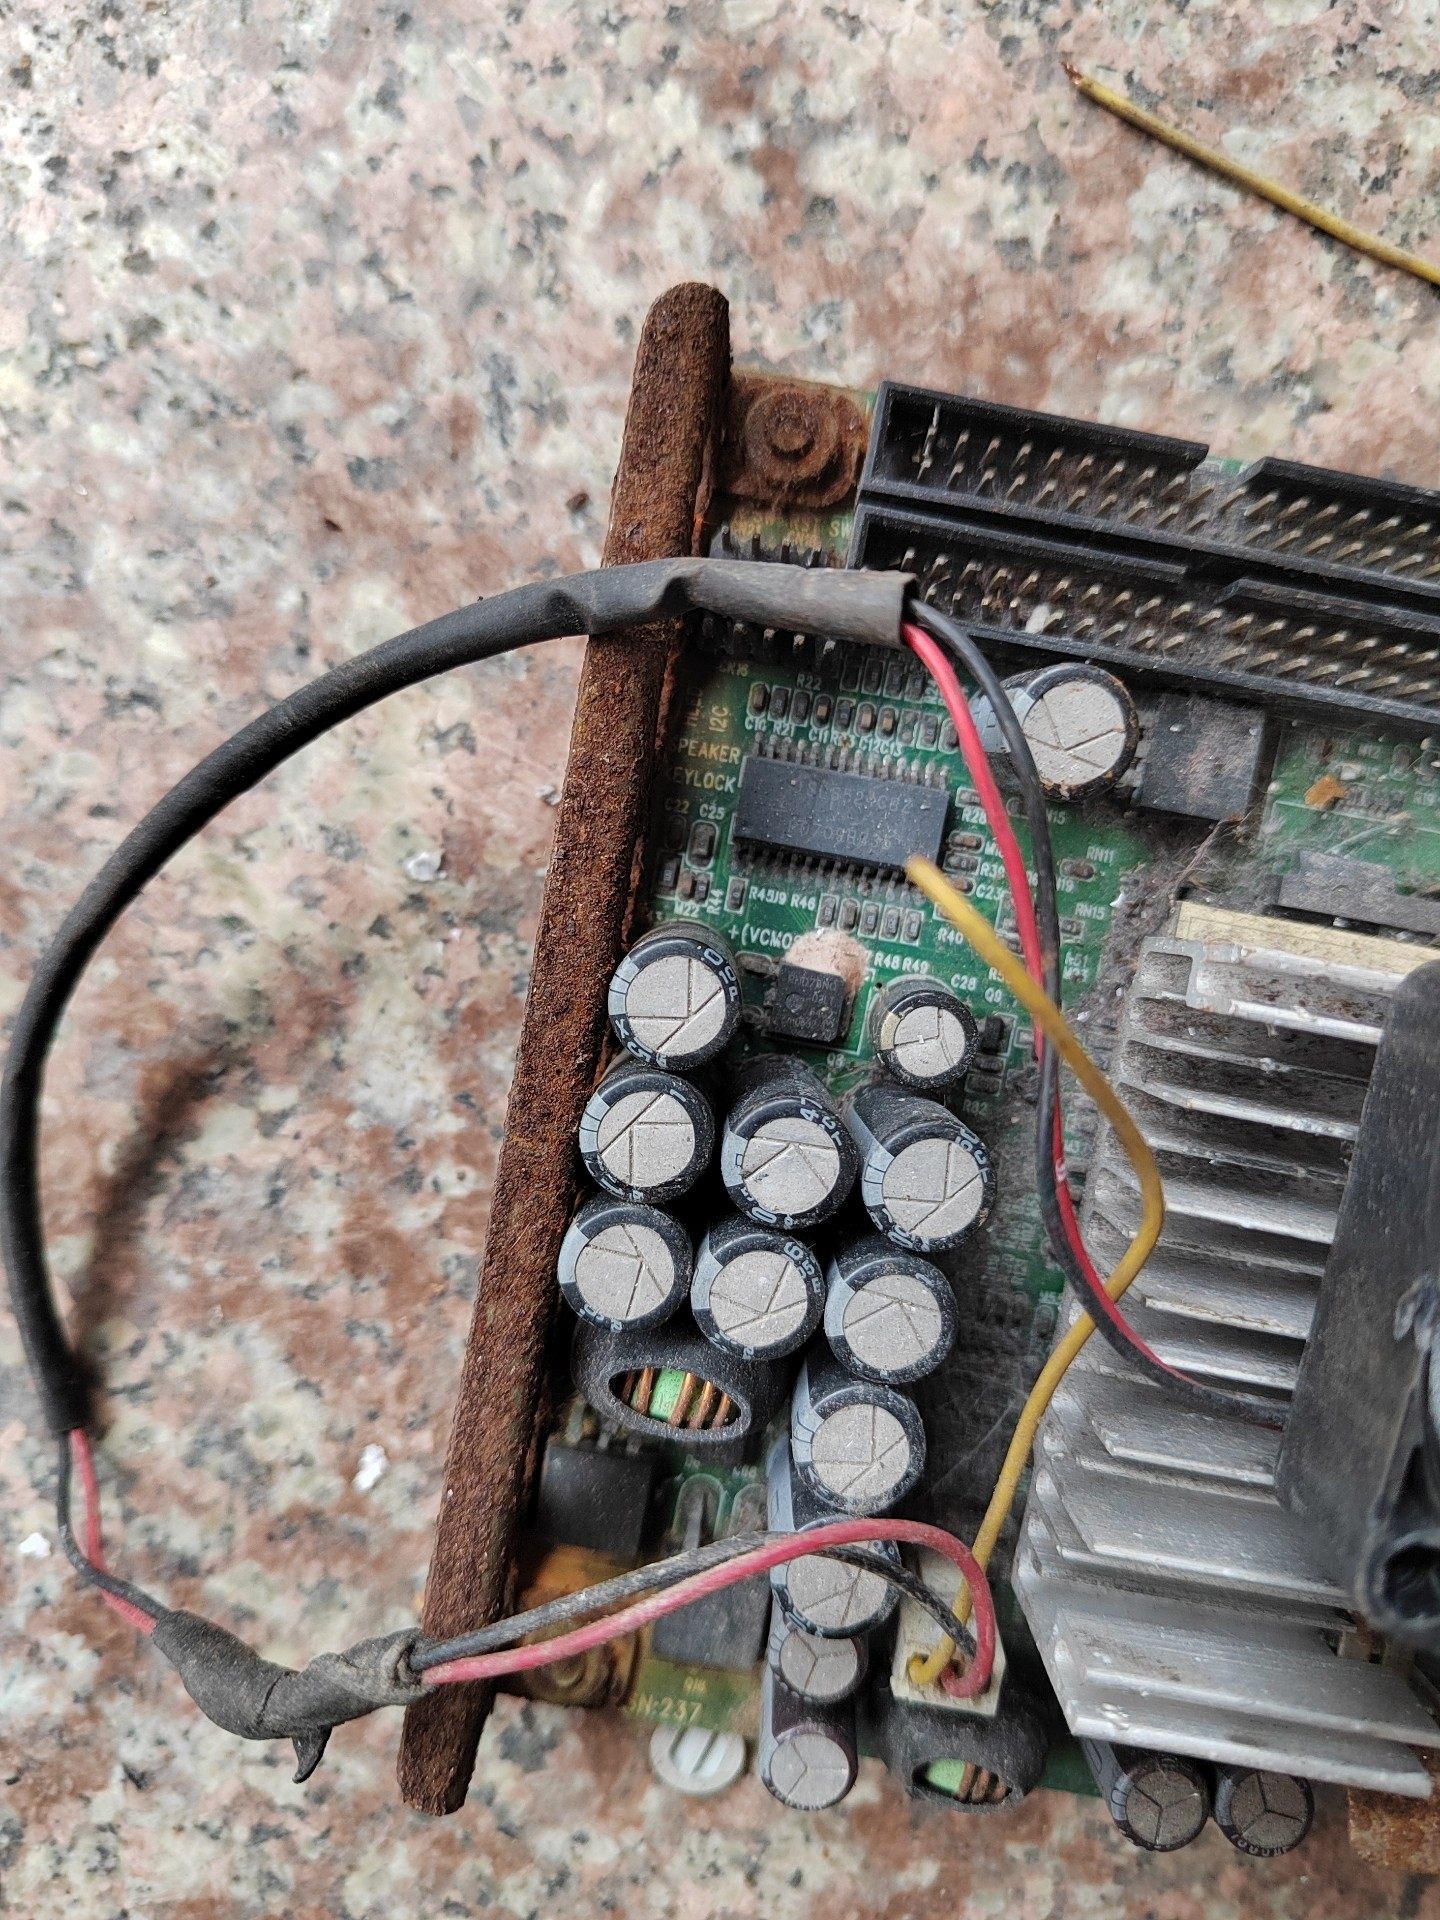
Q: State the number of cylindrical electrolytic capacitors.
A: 15